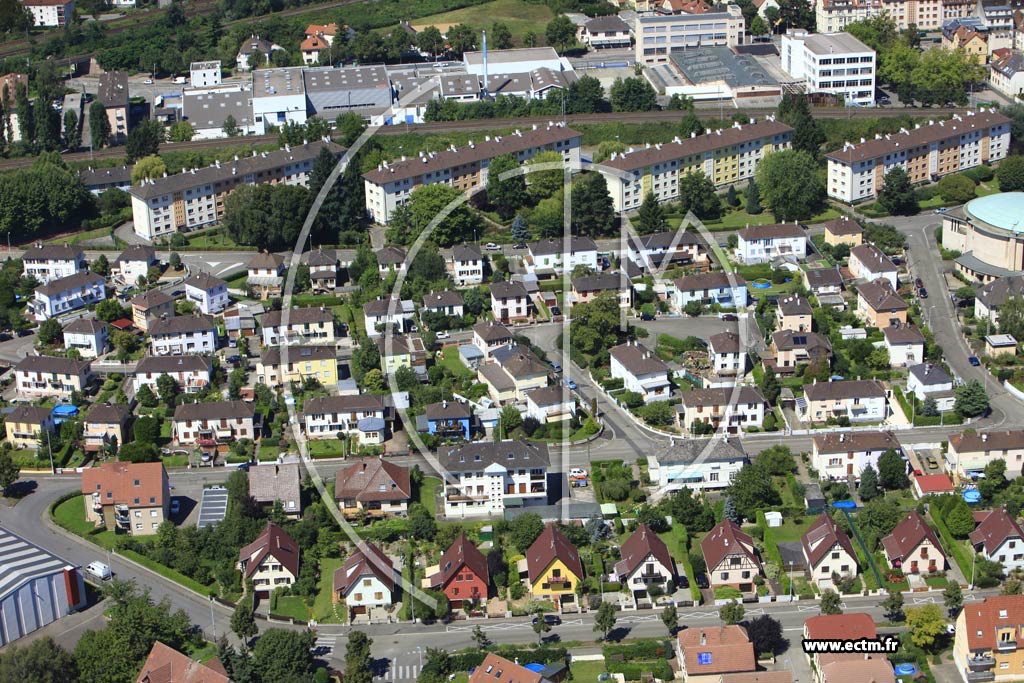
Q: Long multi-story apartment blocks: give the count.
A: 4